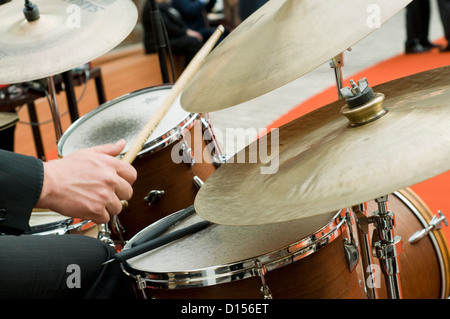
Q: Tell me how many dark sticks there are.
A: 2